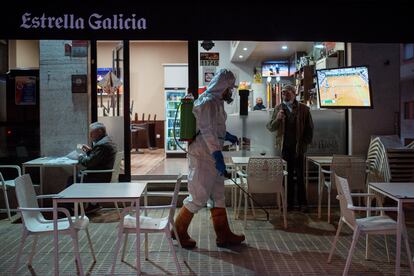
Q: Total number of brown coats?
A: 1